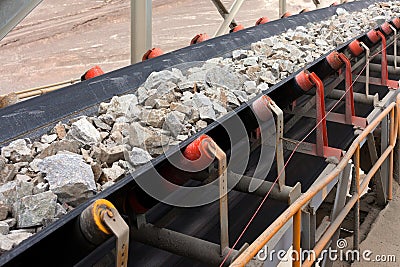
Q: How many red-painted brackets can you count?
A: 3